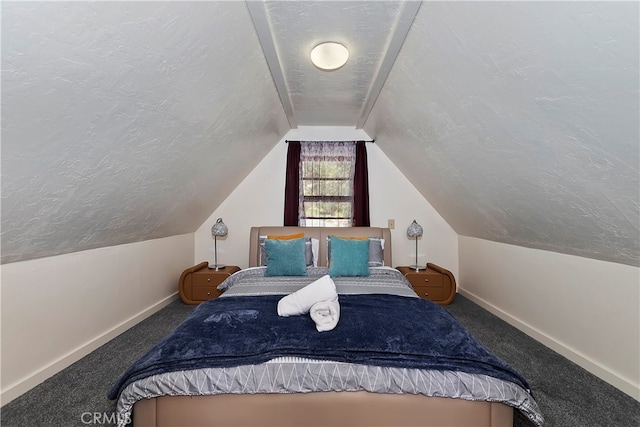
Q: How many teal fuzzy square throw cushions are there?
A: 2